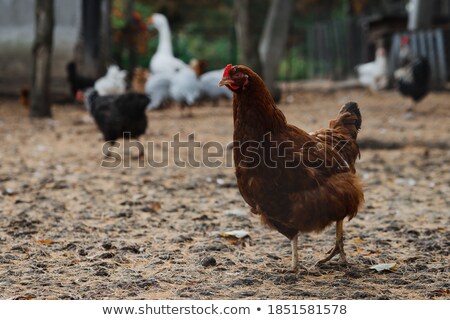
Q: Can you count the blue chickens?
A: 0